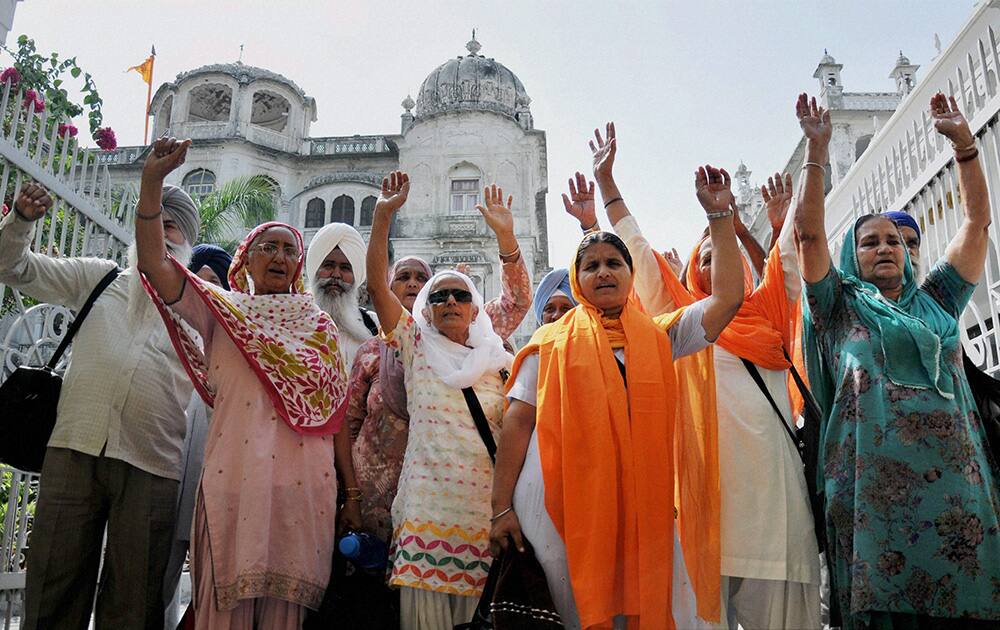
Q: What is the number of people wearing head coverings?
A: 11